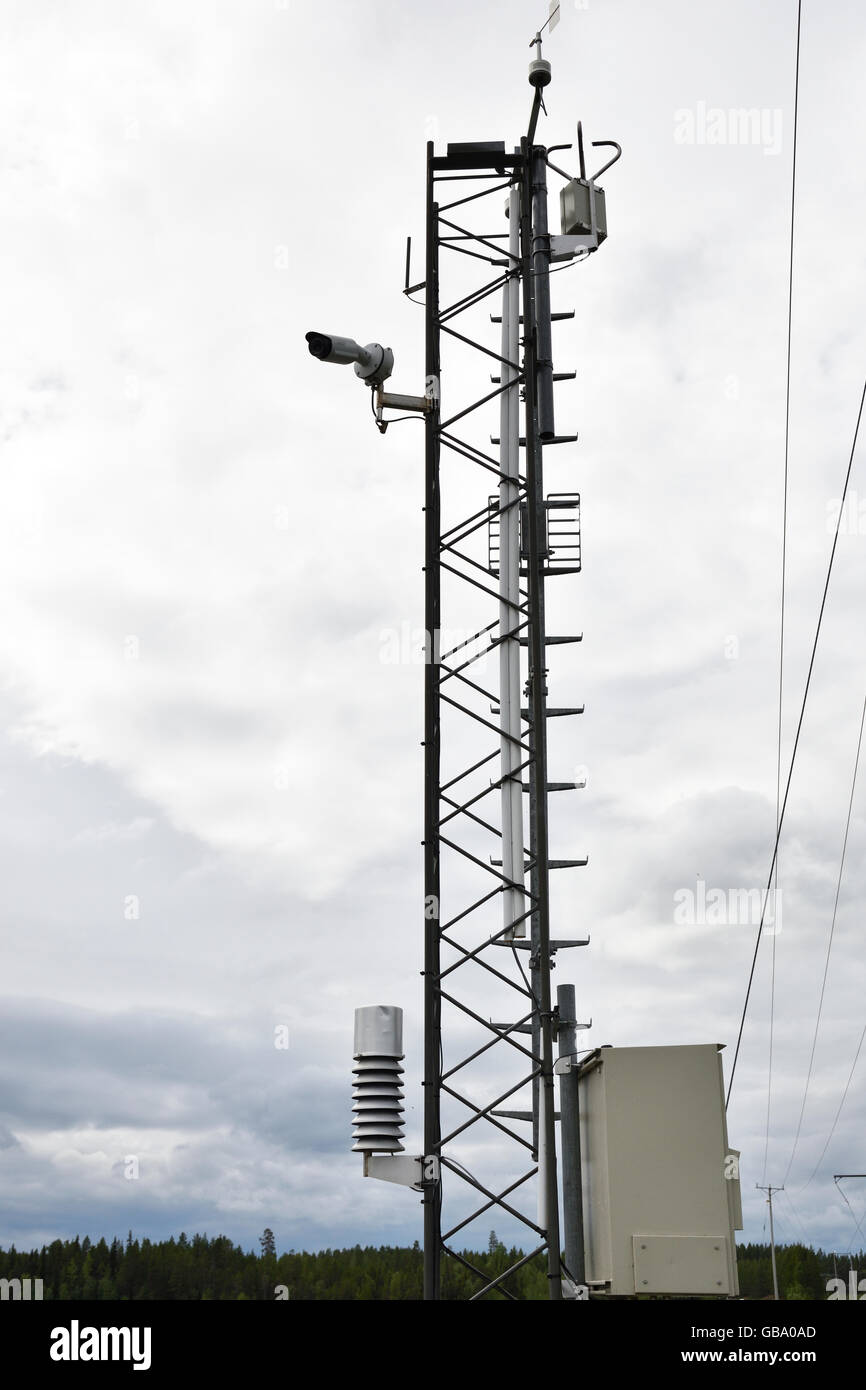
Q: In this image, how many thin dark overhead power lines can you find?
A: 4